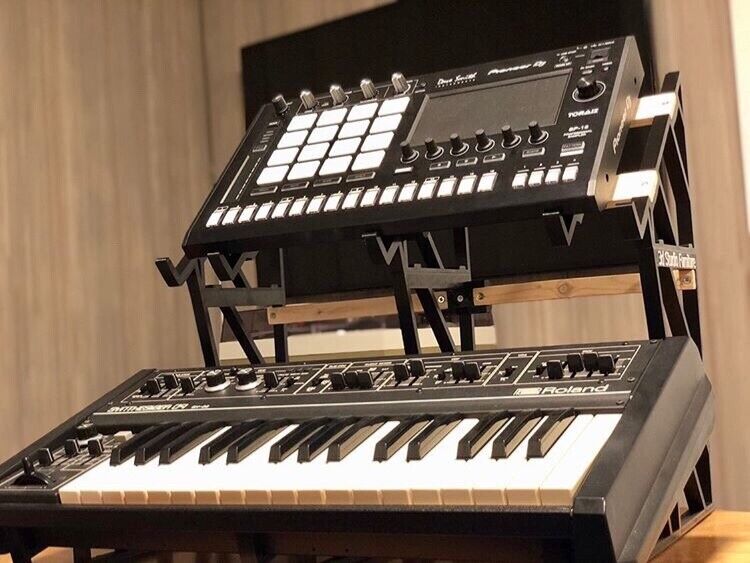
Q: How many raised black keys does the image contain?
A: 13